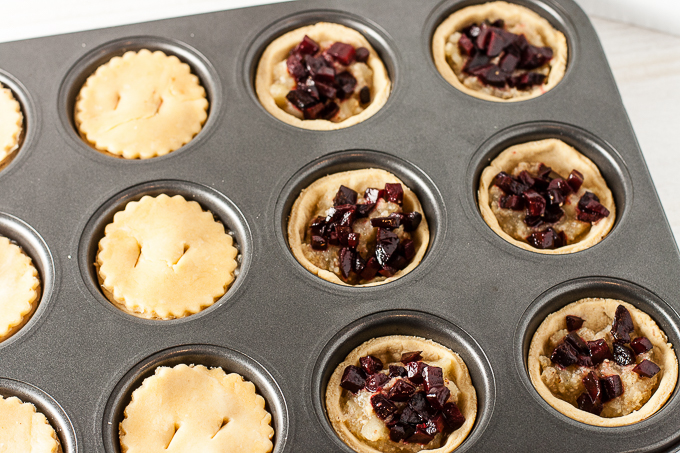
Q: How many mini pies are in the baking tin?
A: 12